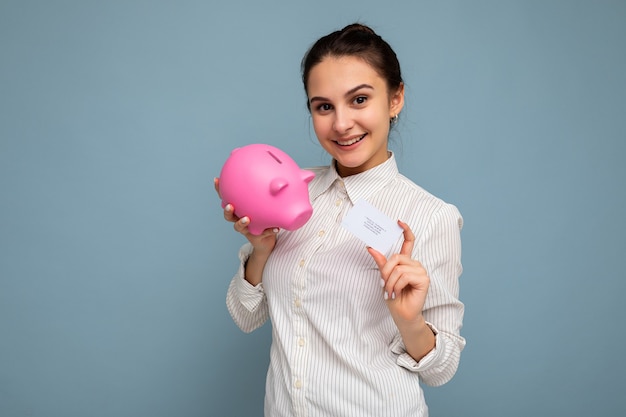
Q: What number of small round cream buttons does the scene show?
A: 7